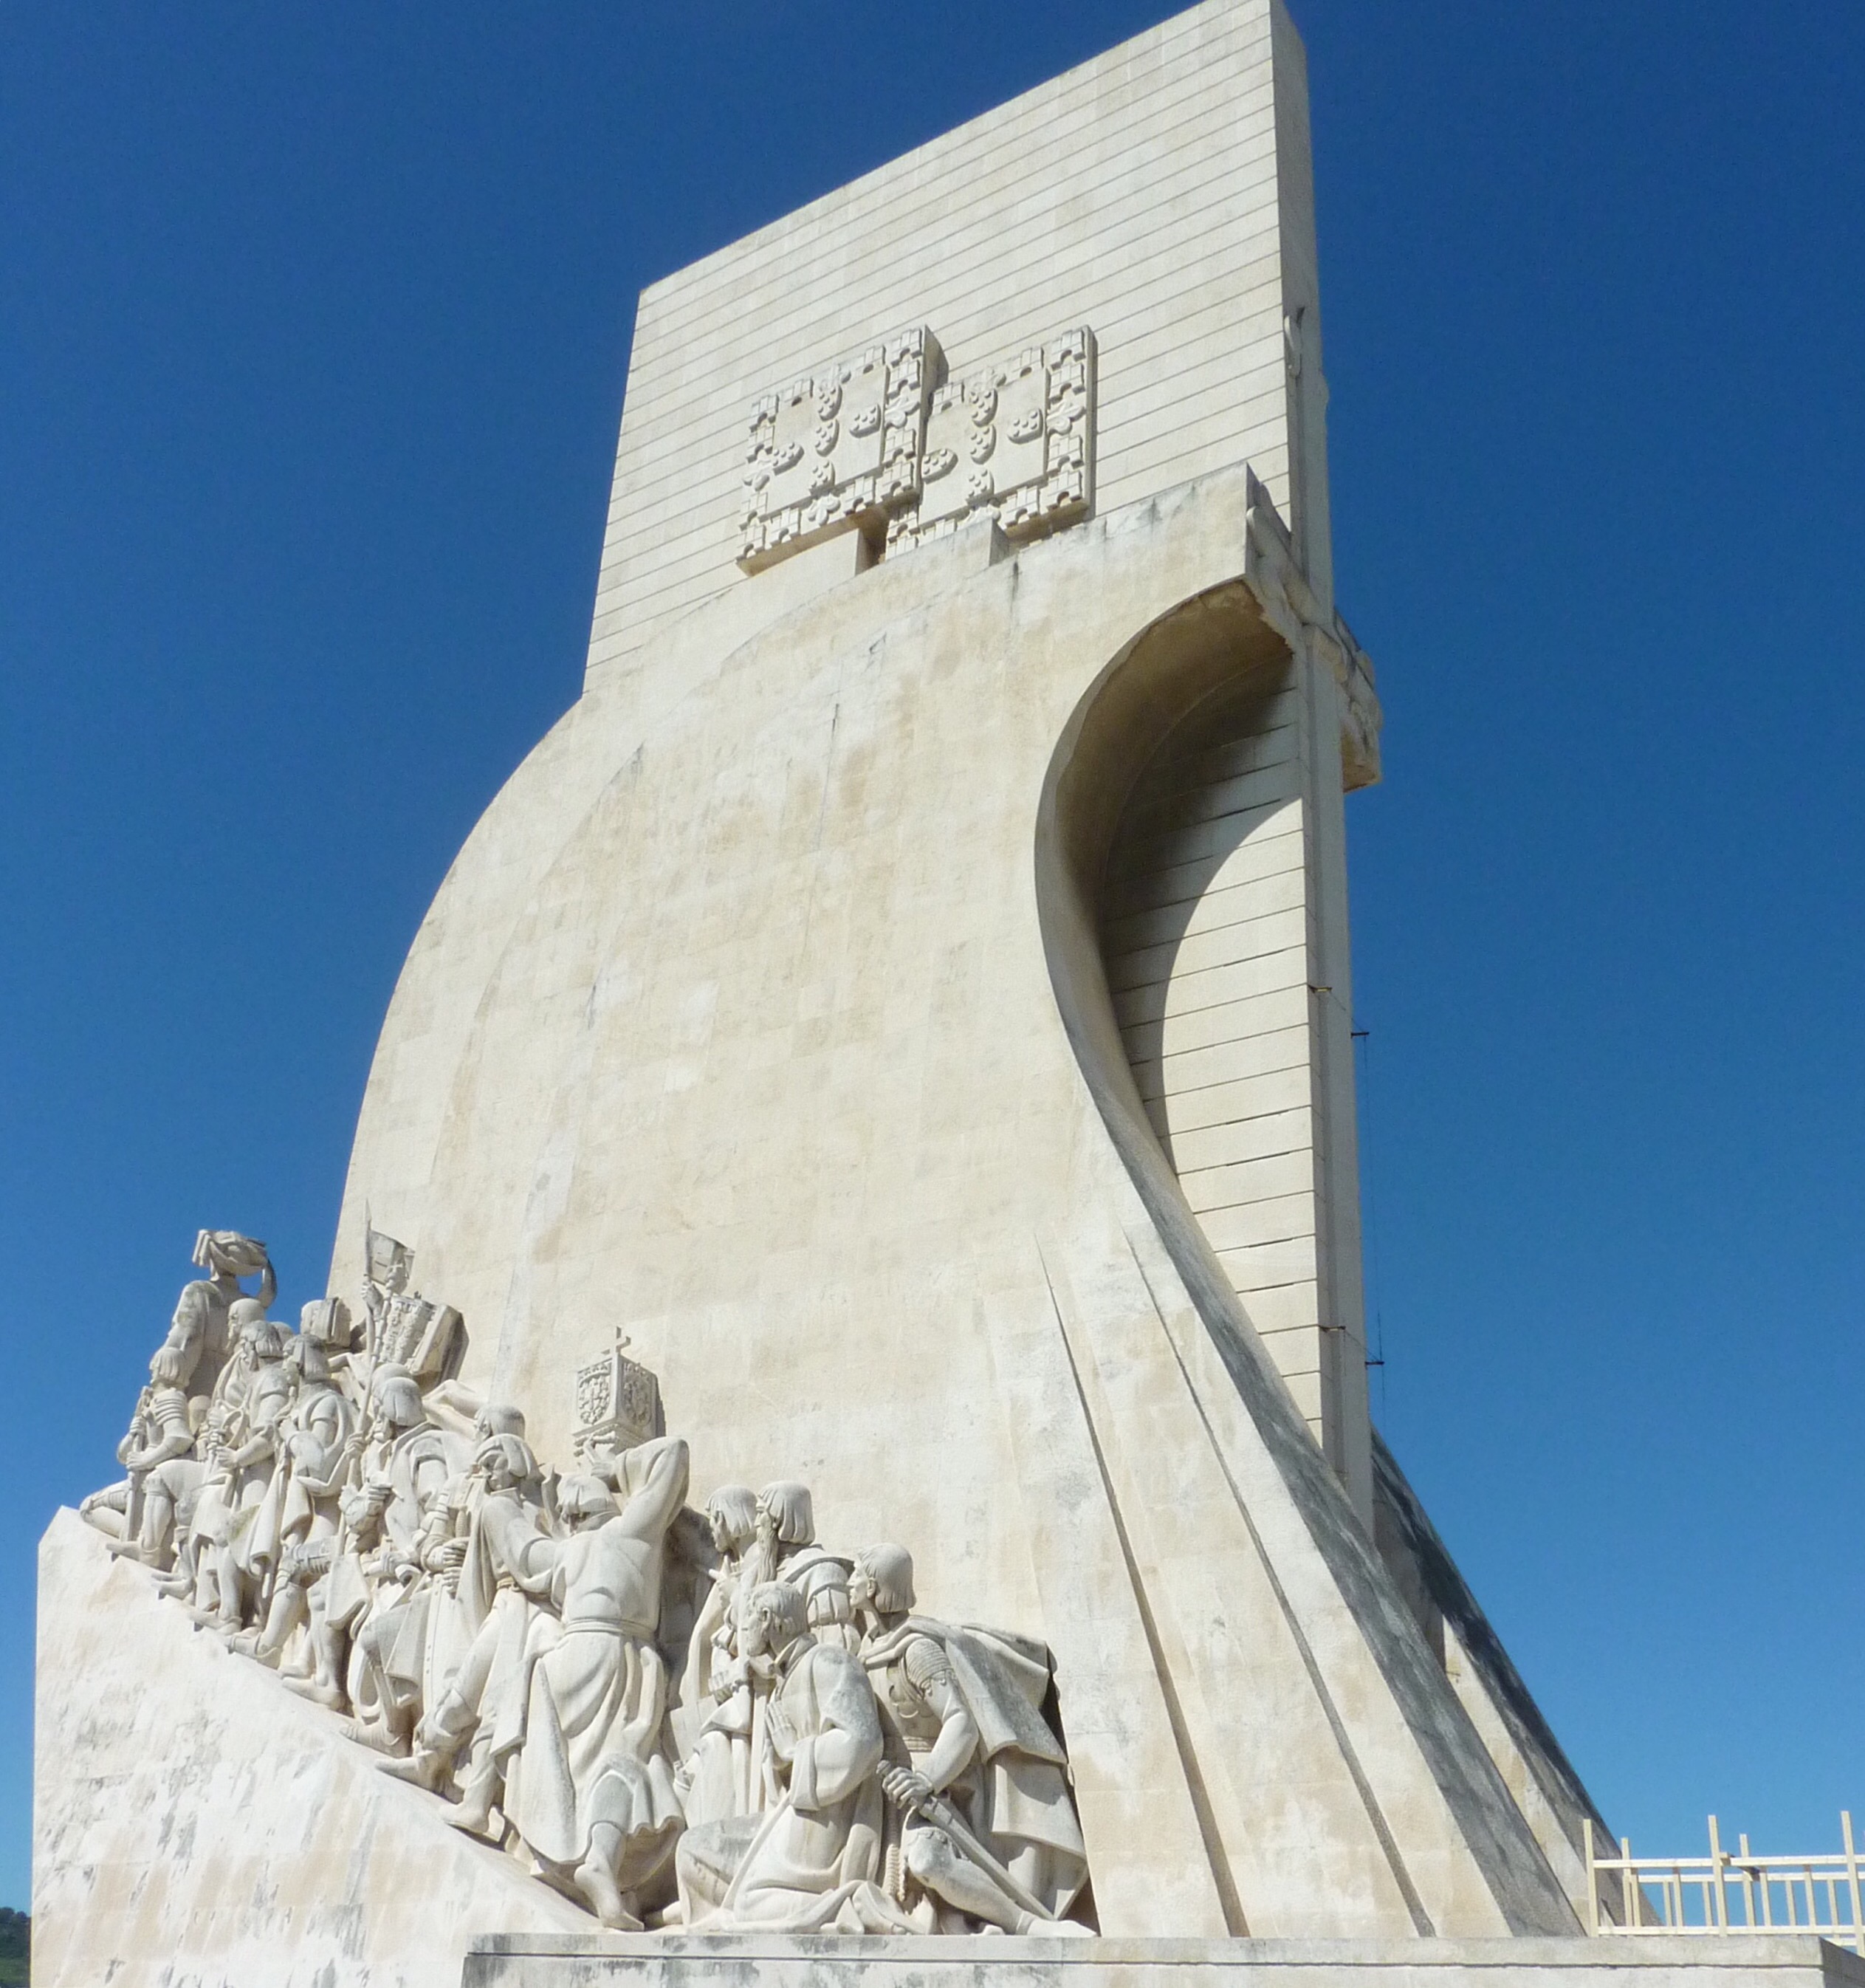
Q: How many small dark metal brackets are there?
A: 4